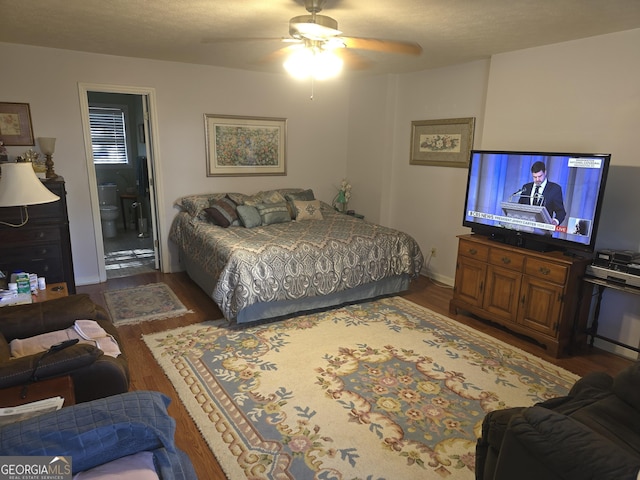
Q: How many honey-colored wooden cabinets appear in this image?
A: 1